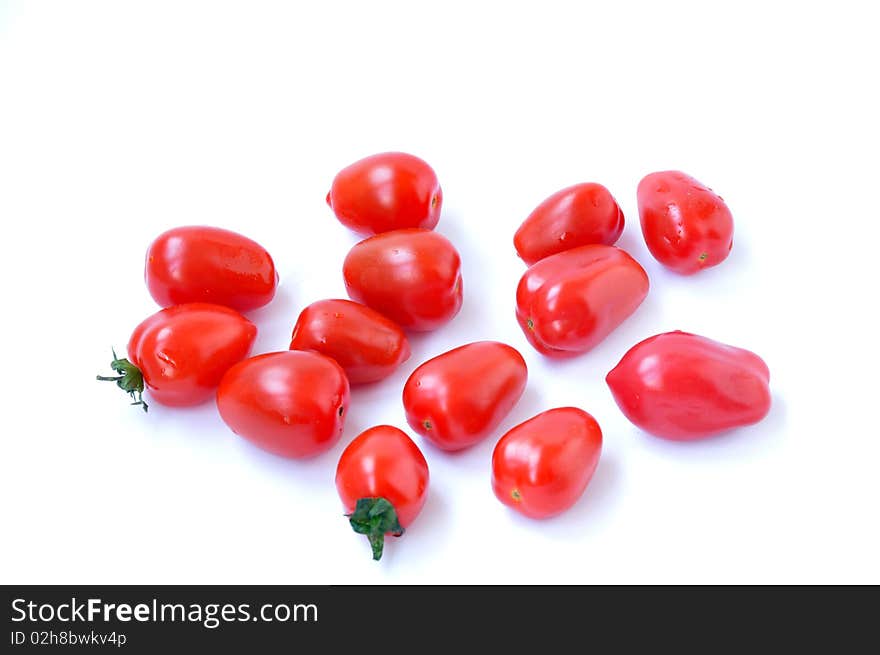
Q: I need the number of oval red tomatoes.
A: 13